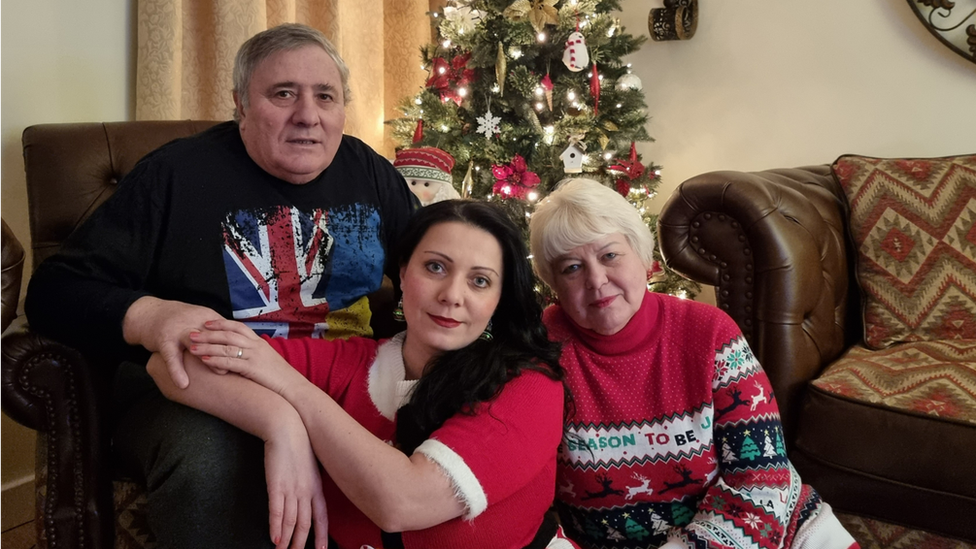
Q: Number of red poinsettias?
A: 3